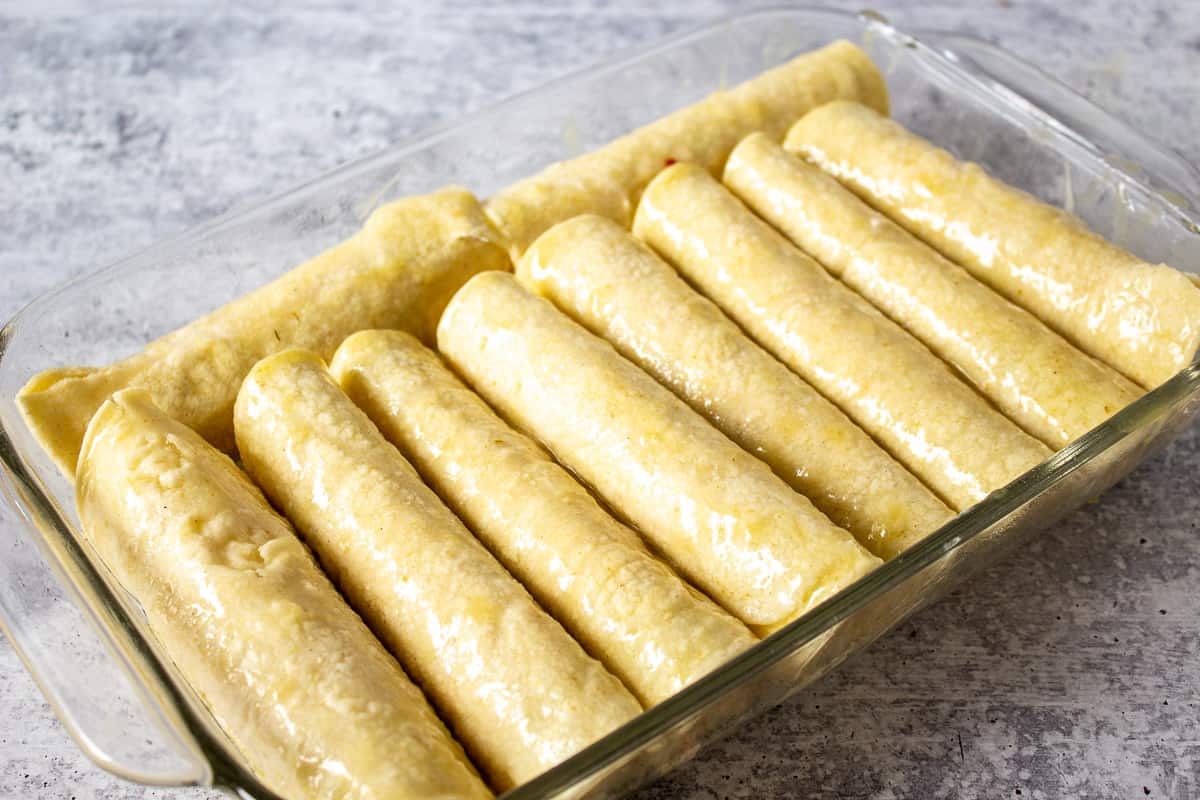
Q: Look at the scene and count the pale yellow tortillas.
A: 10